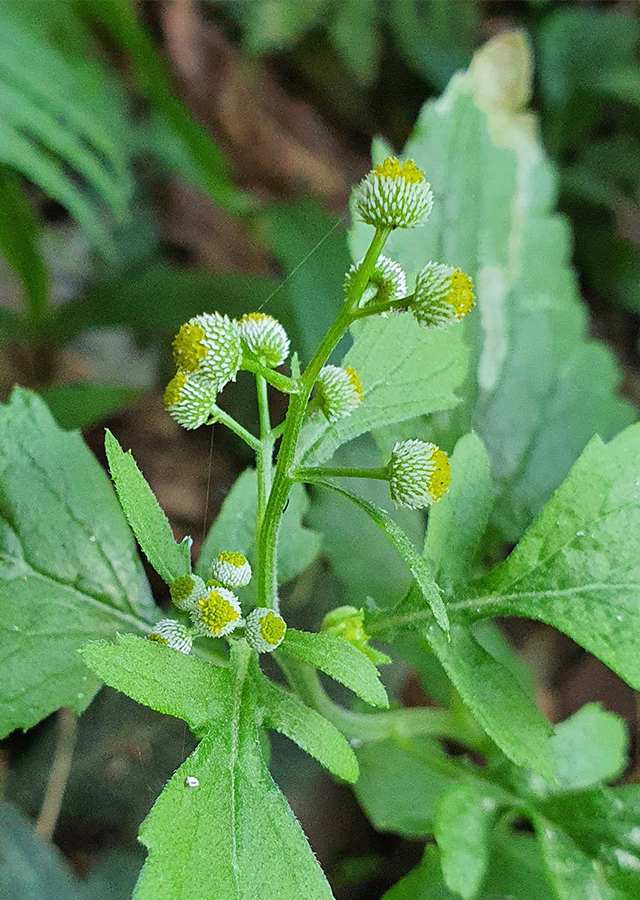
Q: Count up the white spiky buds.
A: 13